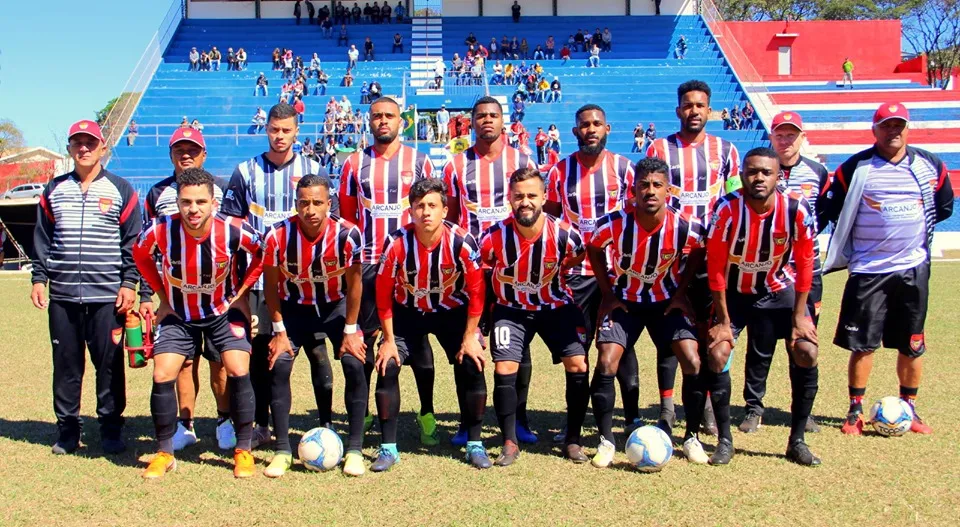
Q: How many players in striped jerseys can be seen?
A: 11